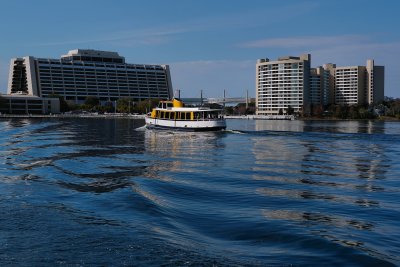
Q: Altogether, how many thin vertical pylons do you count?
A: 4